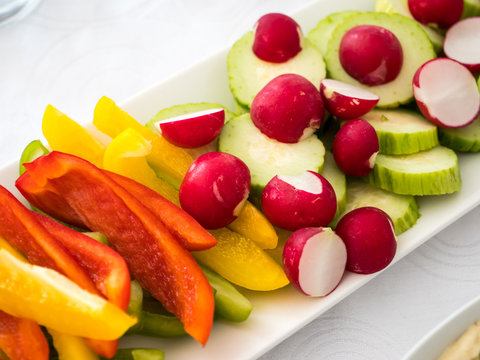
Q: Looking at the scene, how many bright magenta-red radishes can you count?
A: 13